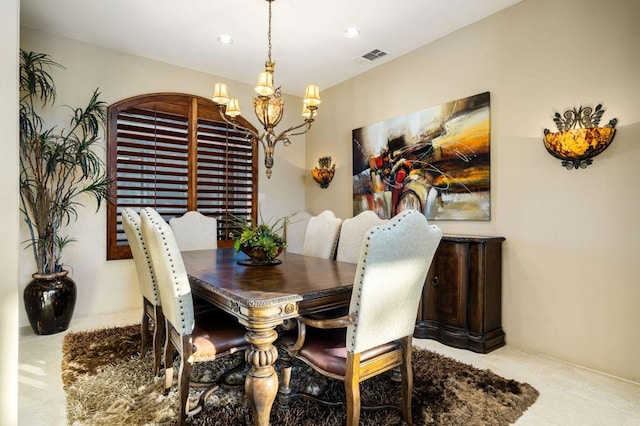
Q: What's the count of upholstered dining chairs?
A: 7